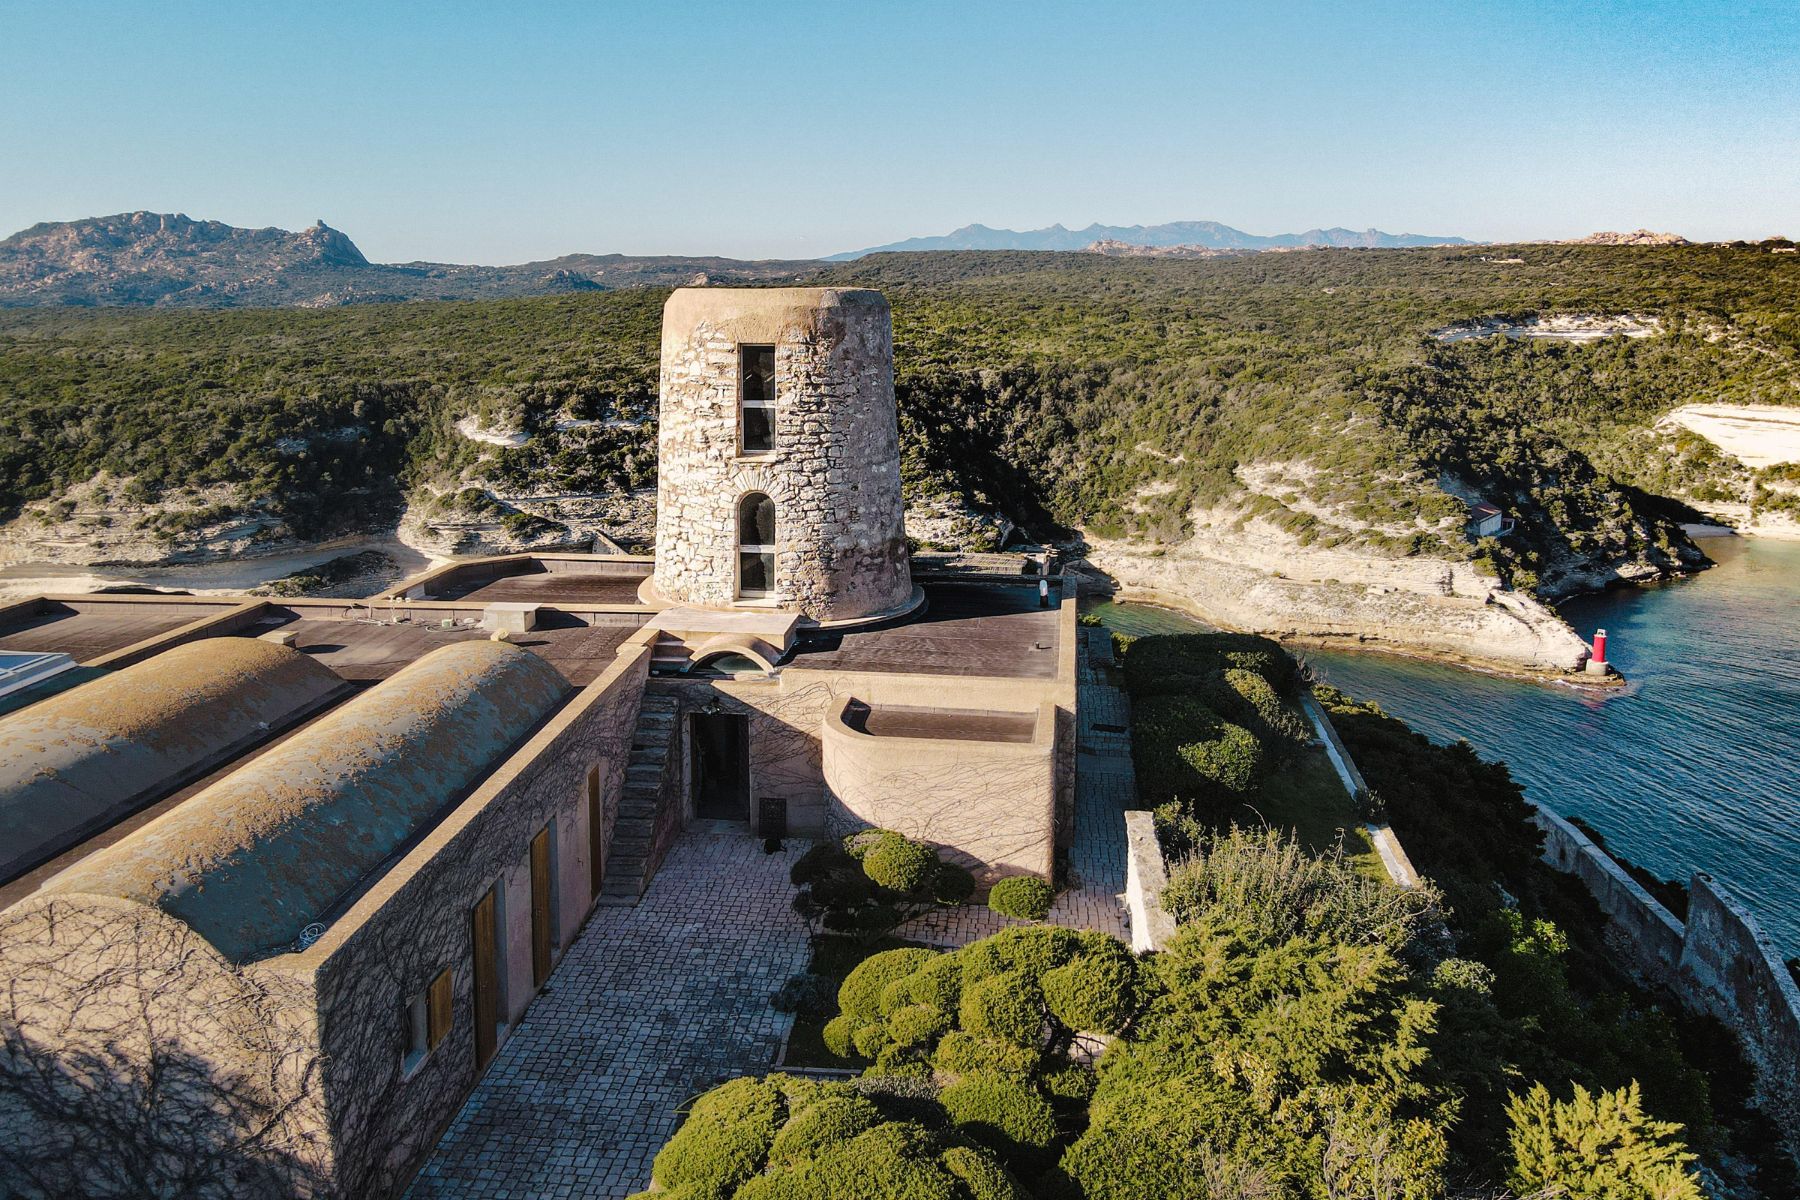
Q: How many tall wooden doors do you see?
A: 3